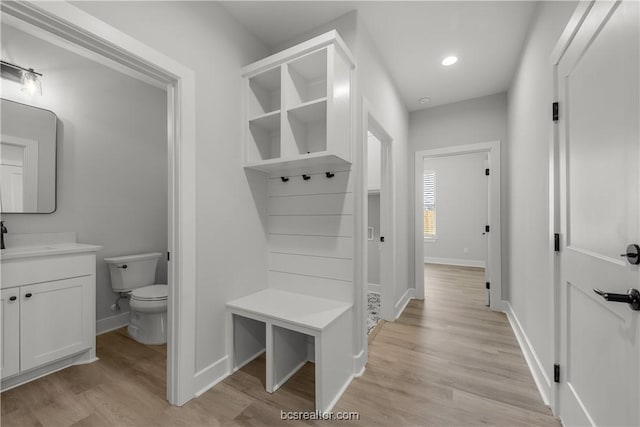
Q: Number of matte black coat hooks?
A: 3